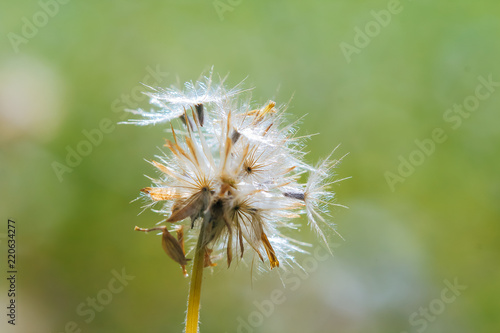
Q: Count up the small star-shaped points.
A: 3